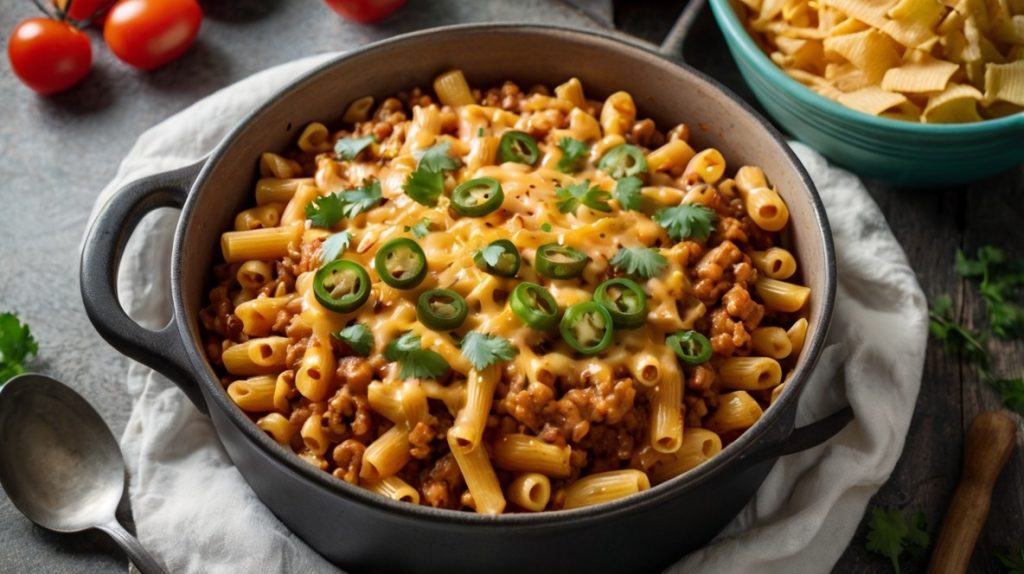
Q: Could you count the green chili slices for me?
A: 12